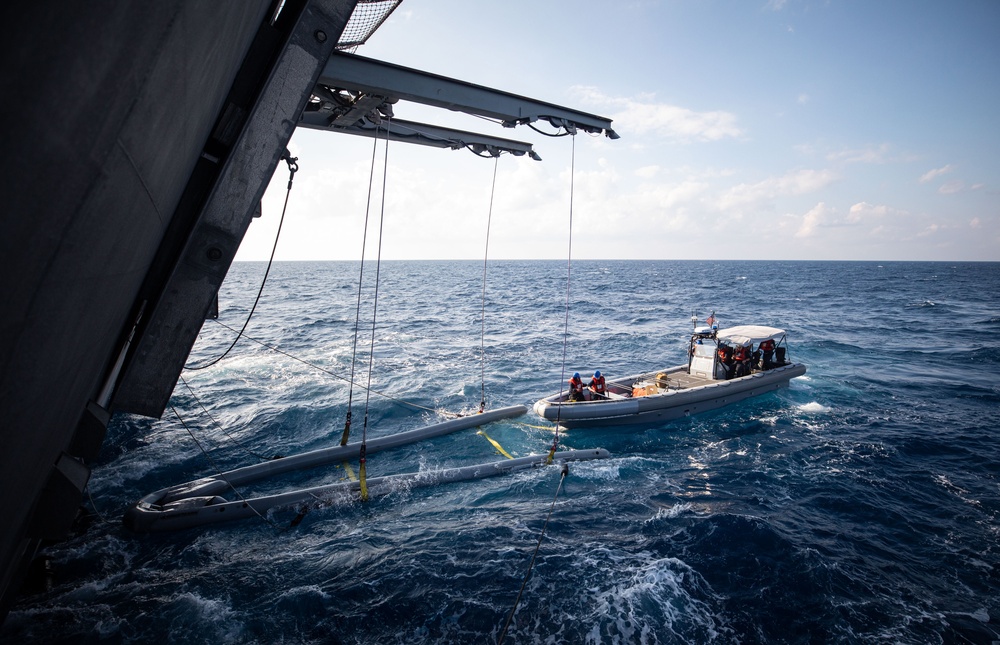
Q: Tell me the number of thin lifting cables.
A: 4